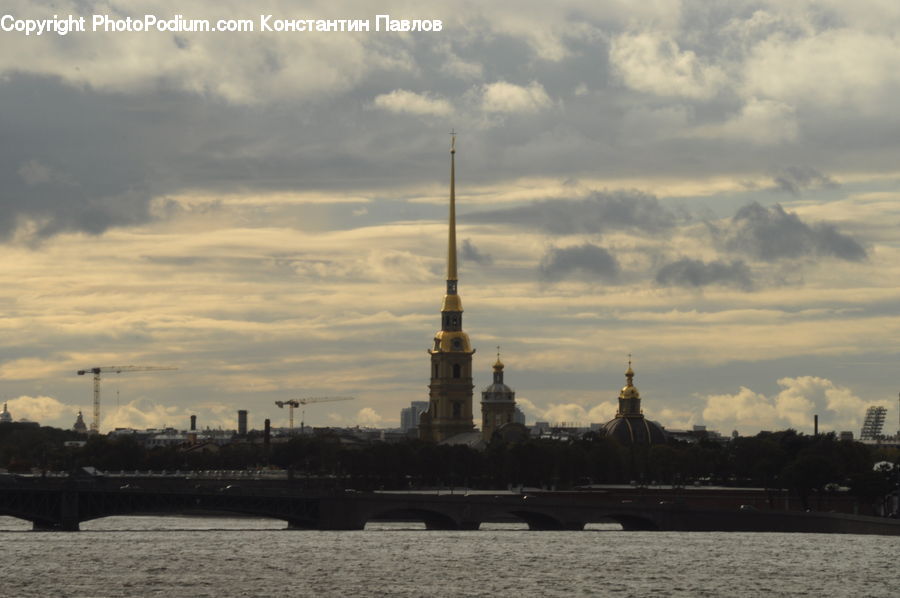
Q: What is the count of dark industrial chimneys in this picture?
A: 4